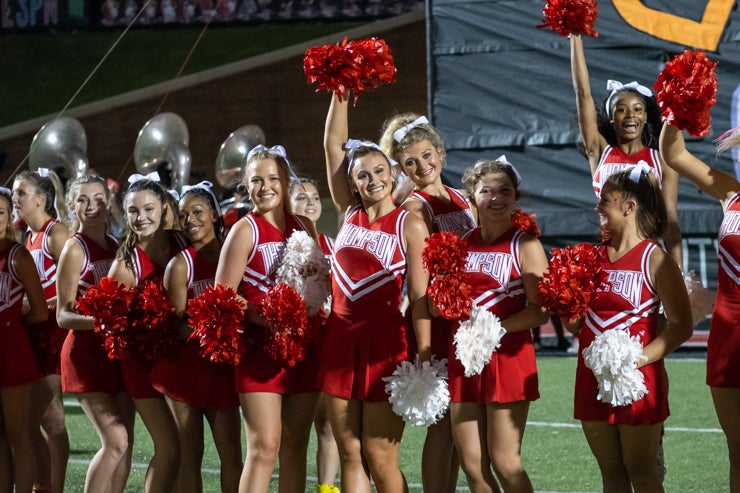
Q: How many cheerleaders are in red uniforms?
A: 13